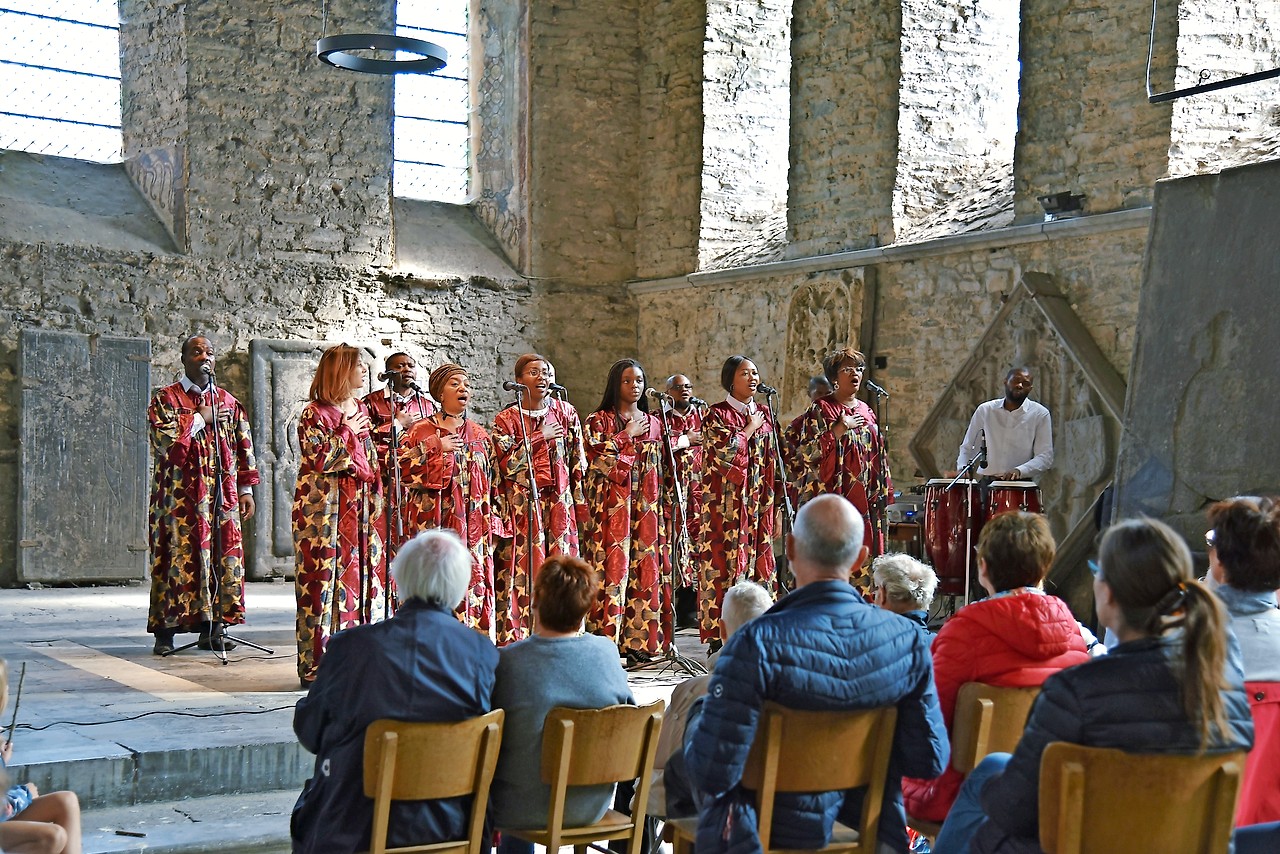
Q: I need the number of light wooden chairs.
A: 5